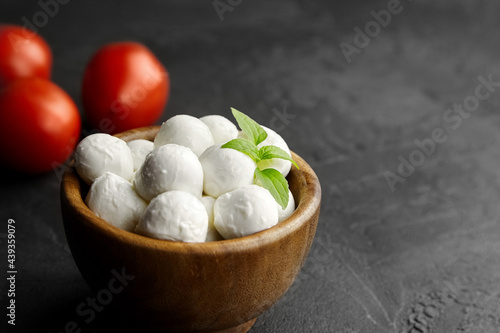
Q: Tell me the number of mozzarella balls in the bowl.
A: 12